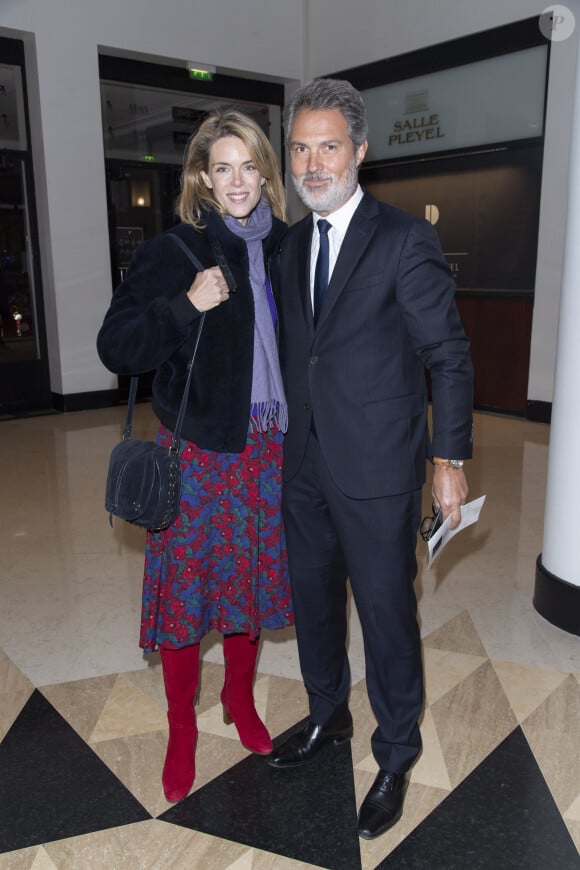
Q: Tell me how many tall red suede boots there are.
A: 2